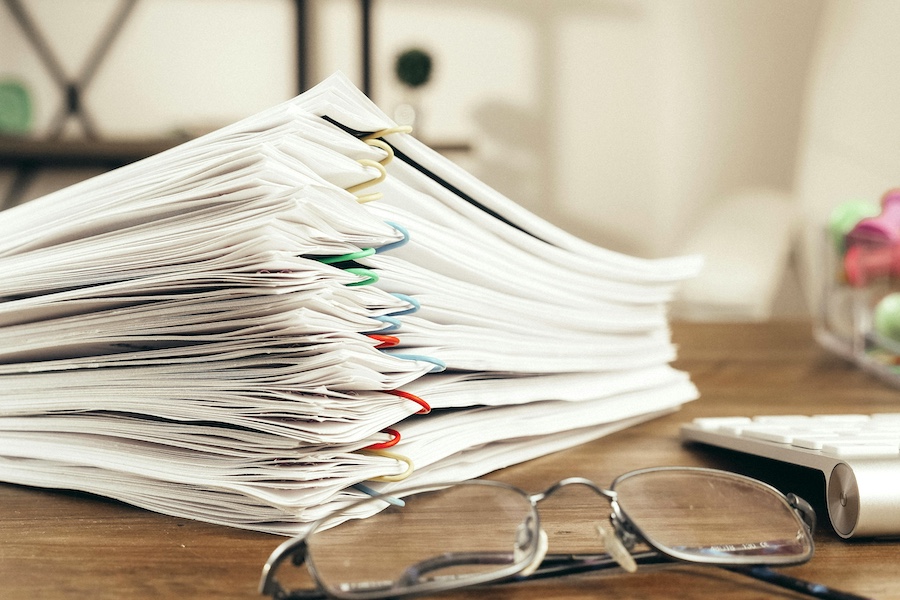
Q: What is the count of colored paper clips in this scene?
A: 15